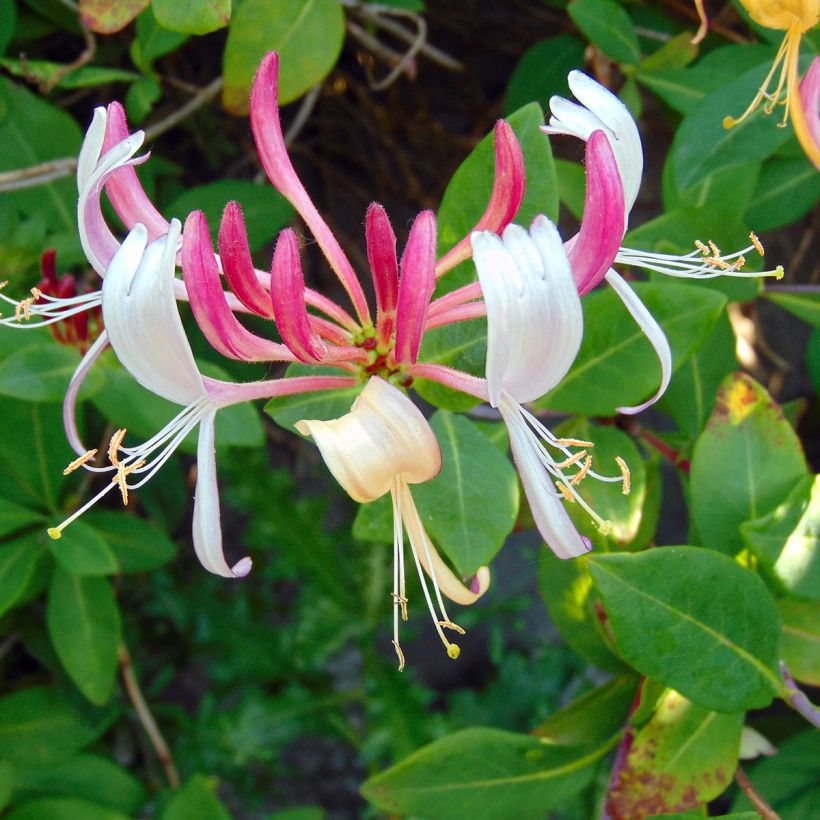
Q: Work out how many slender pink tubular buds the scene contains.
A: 9